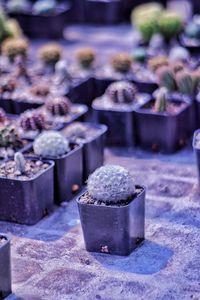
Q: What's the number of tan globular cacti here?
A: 5